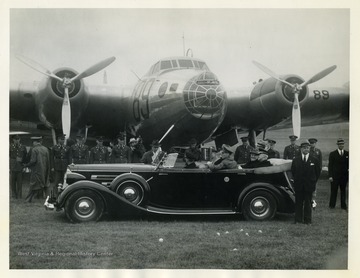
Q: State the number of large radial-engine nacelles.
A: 2